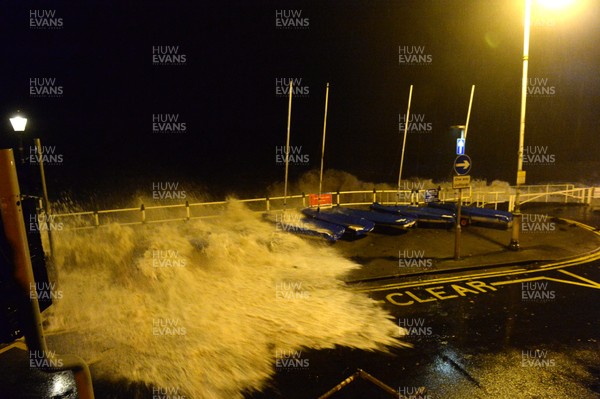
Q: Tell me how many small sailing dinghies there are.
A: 5